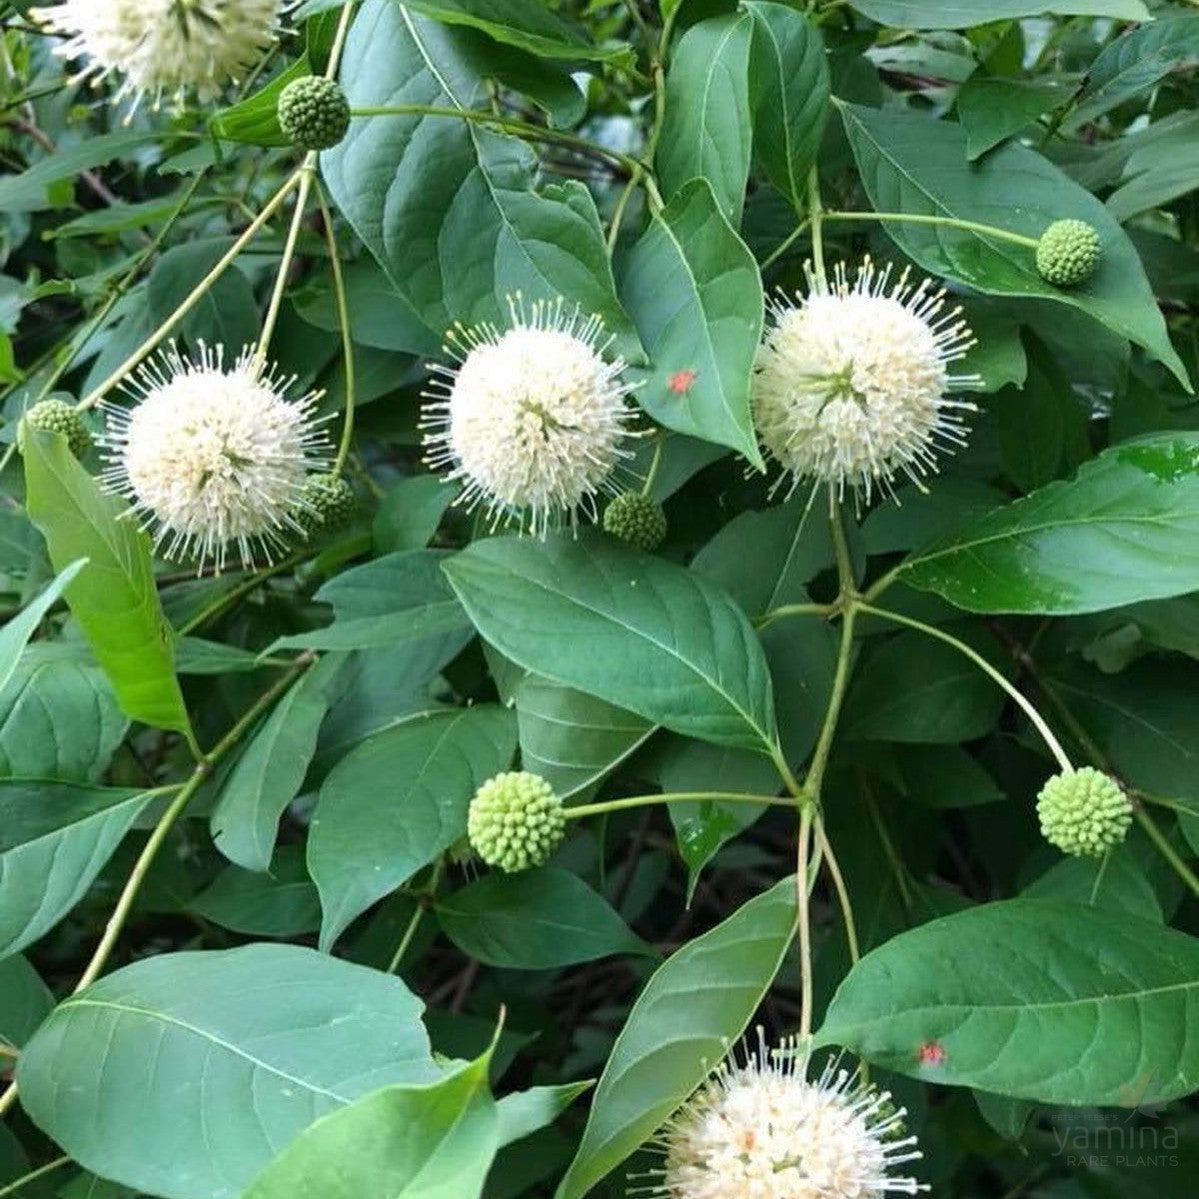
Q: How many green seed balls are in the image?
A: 7